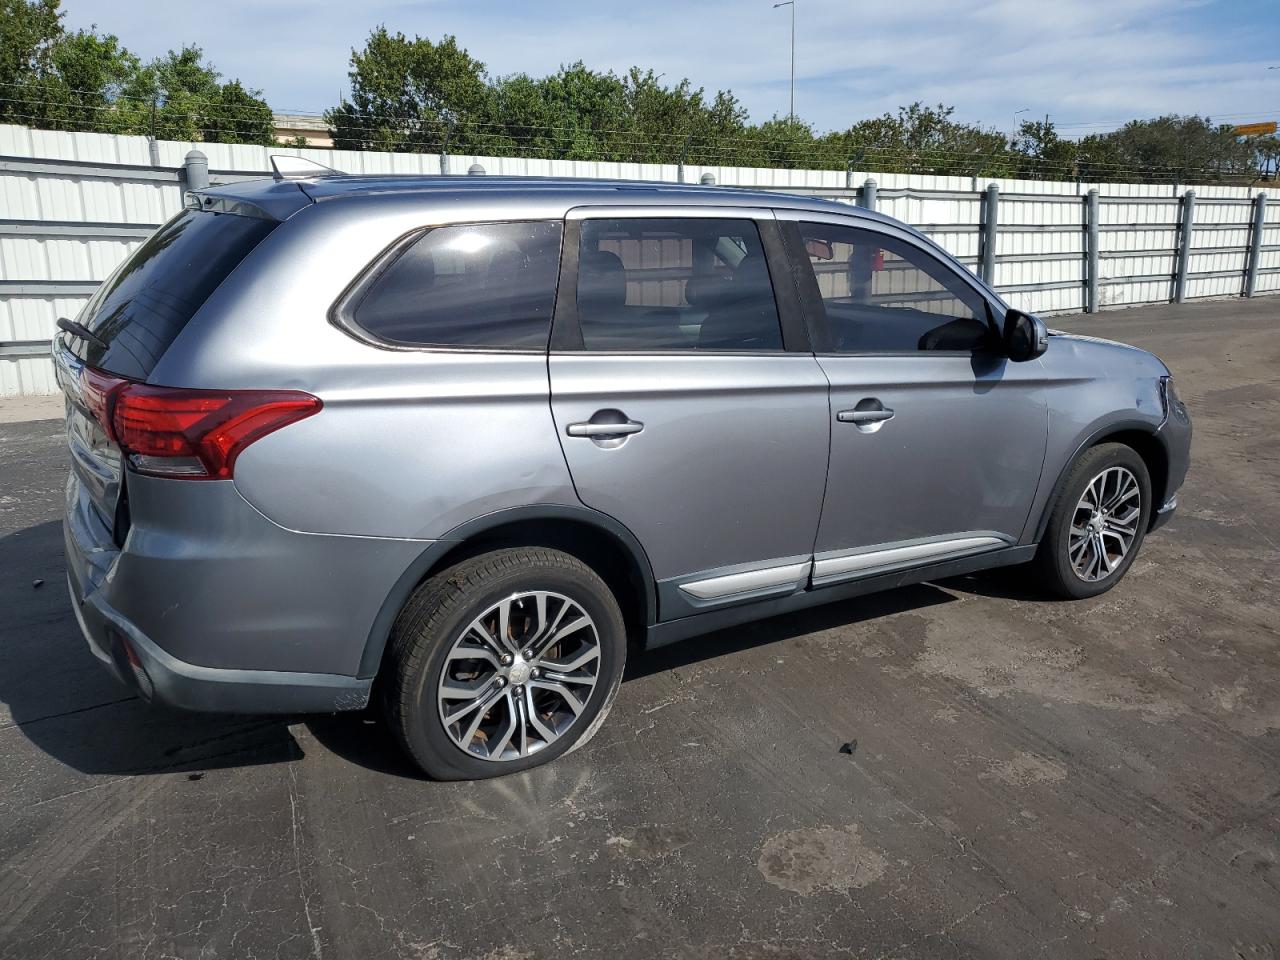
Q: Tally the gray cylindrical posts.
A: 8